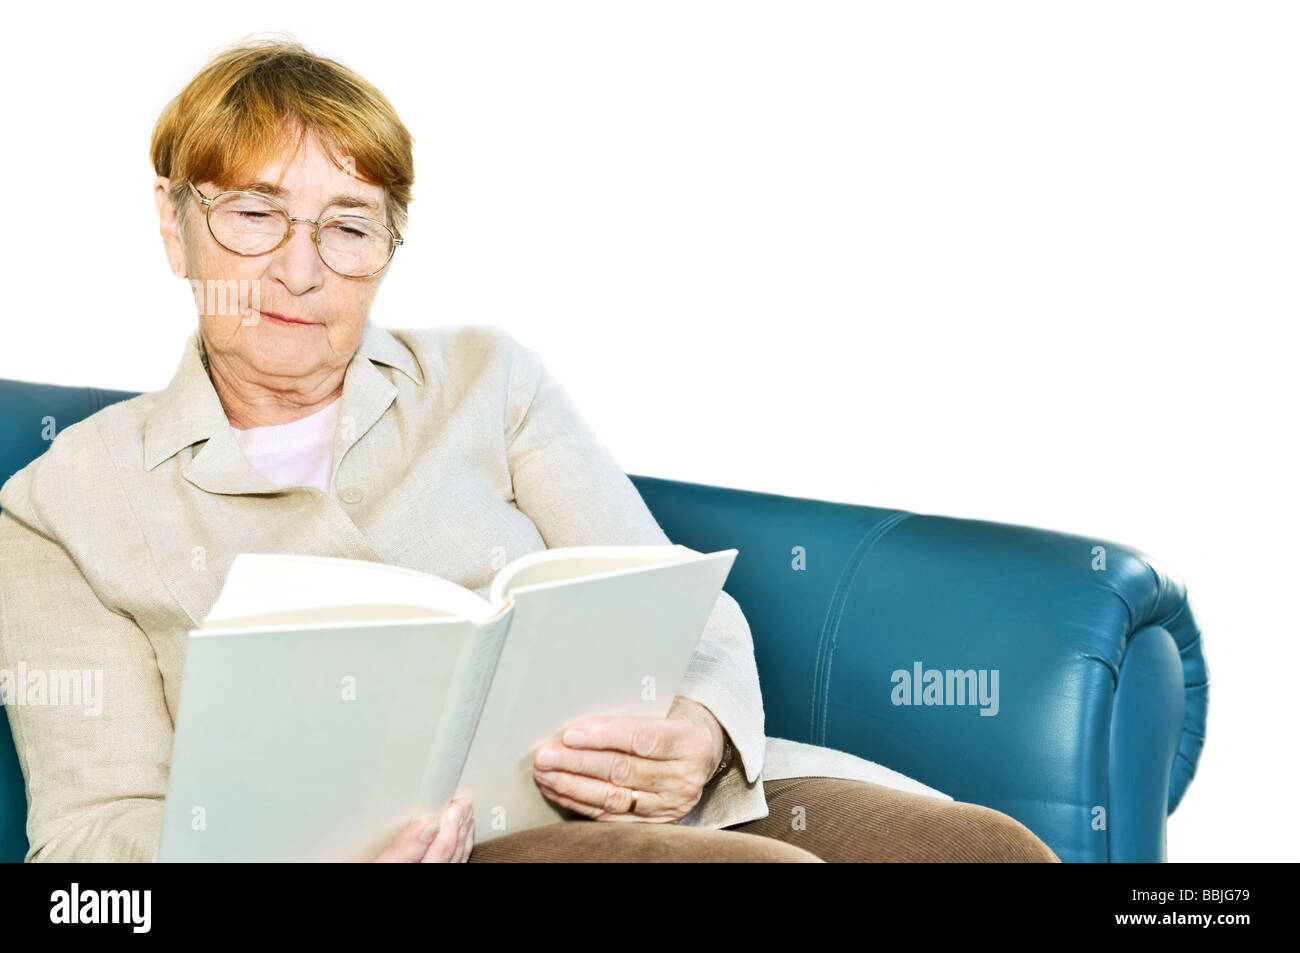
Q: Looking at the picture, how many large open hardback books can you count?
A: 1